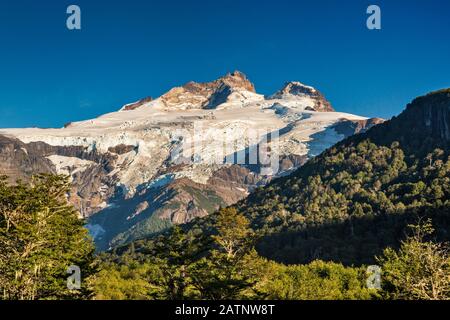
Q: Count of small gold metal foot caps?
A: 0